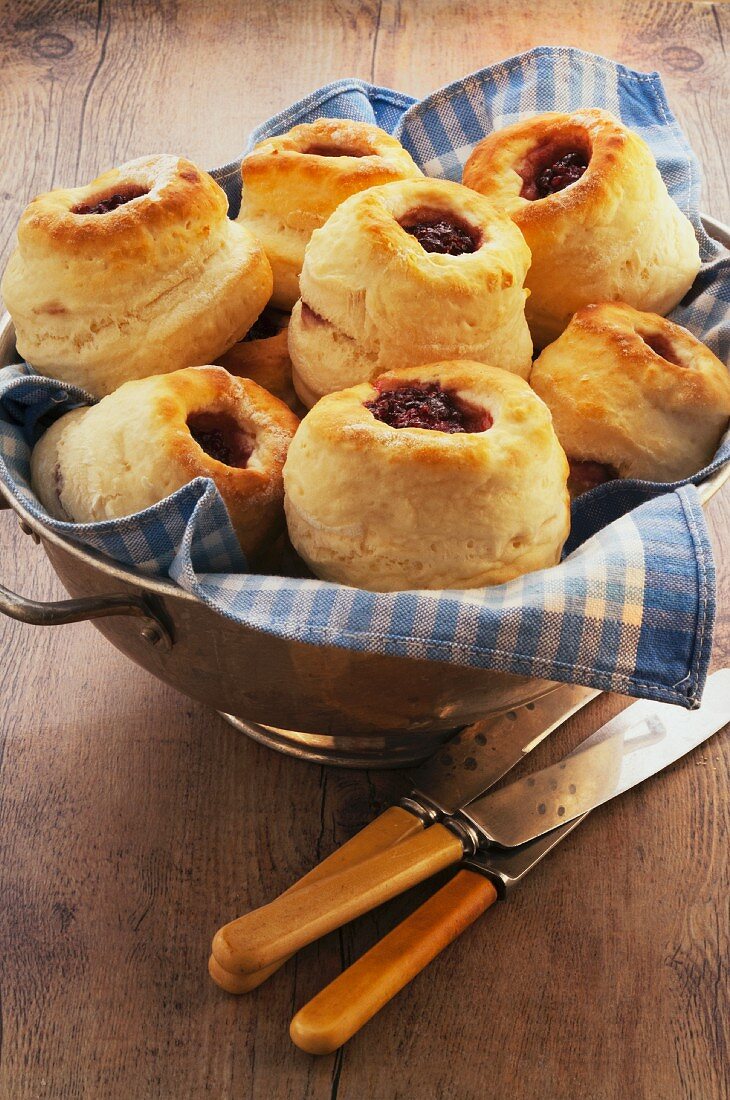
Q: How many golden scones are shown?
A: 8